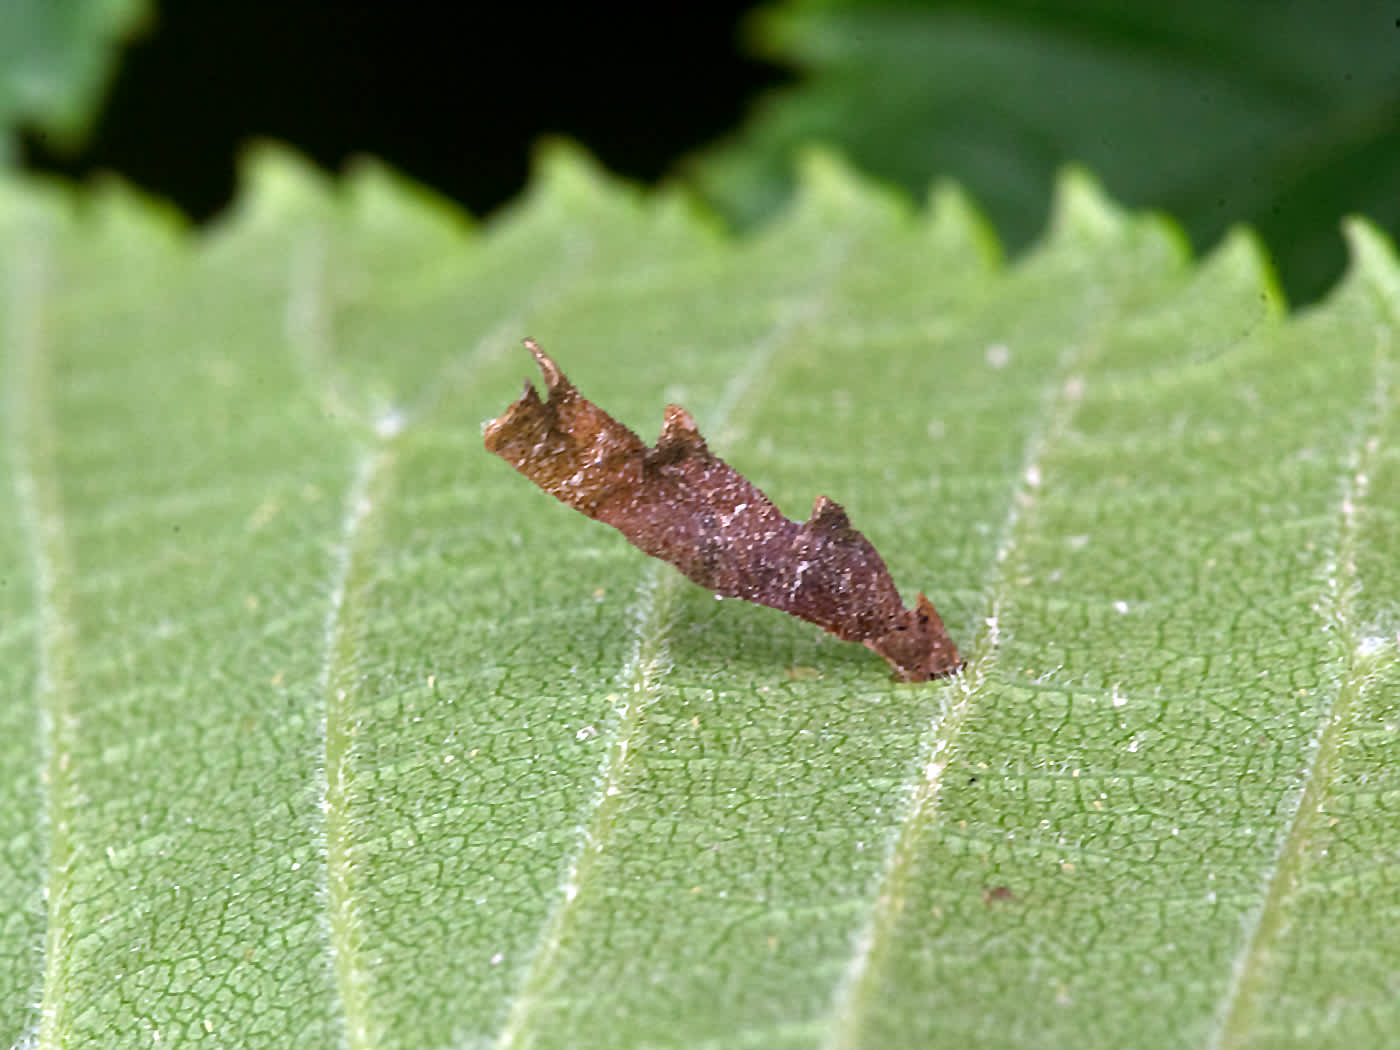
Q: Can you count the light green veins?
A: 5